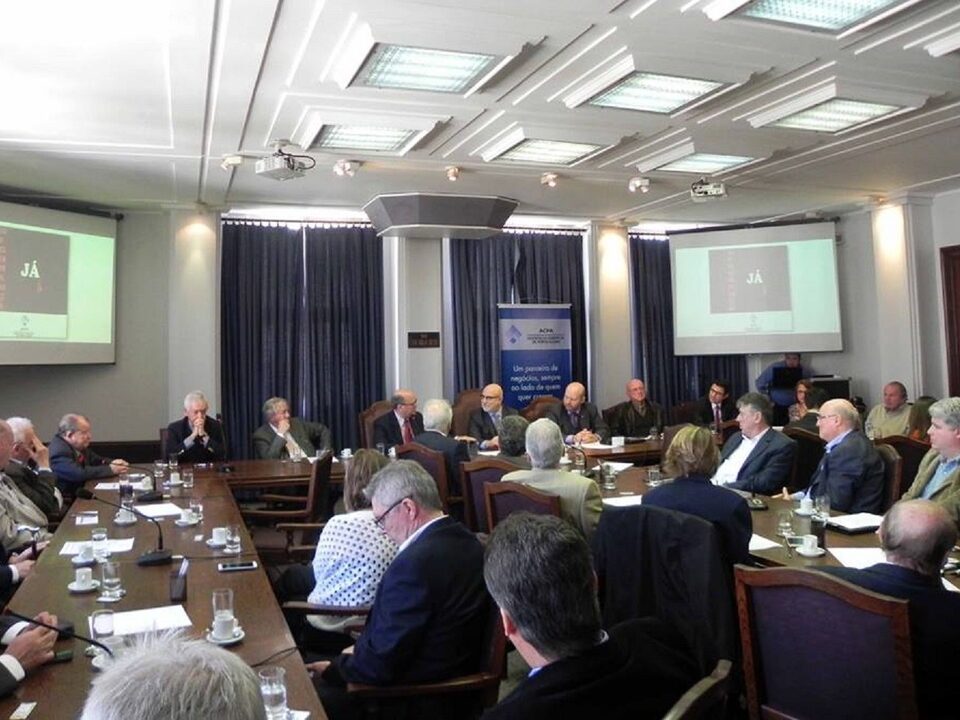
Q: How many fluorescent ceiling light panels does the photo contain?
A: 7